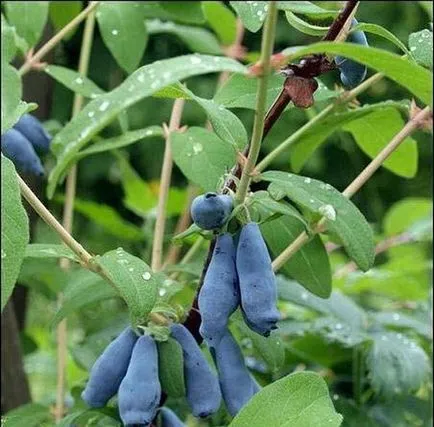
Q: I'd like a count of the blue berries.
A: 11